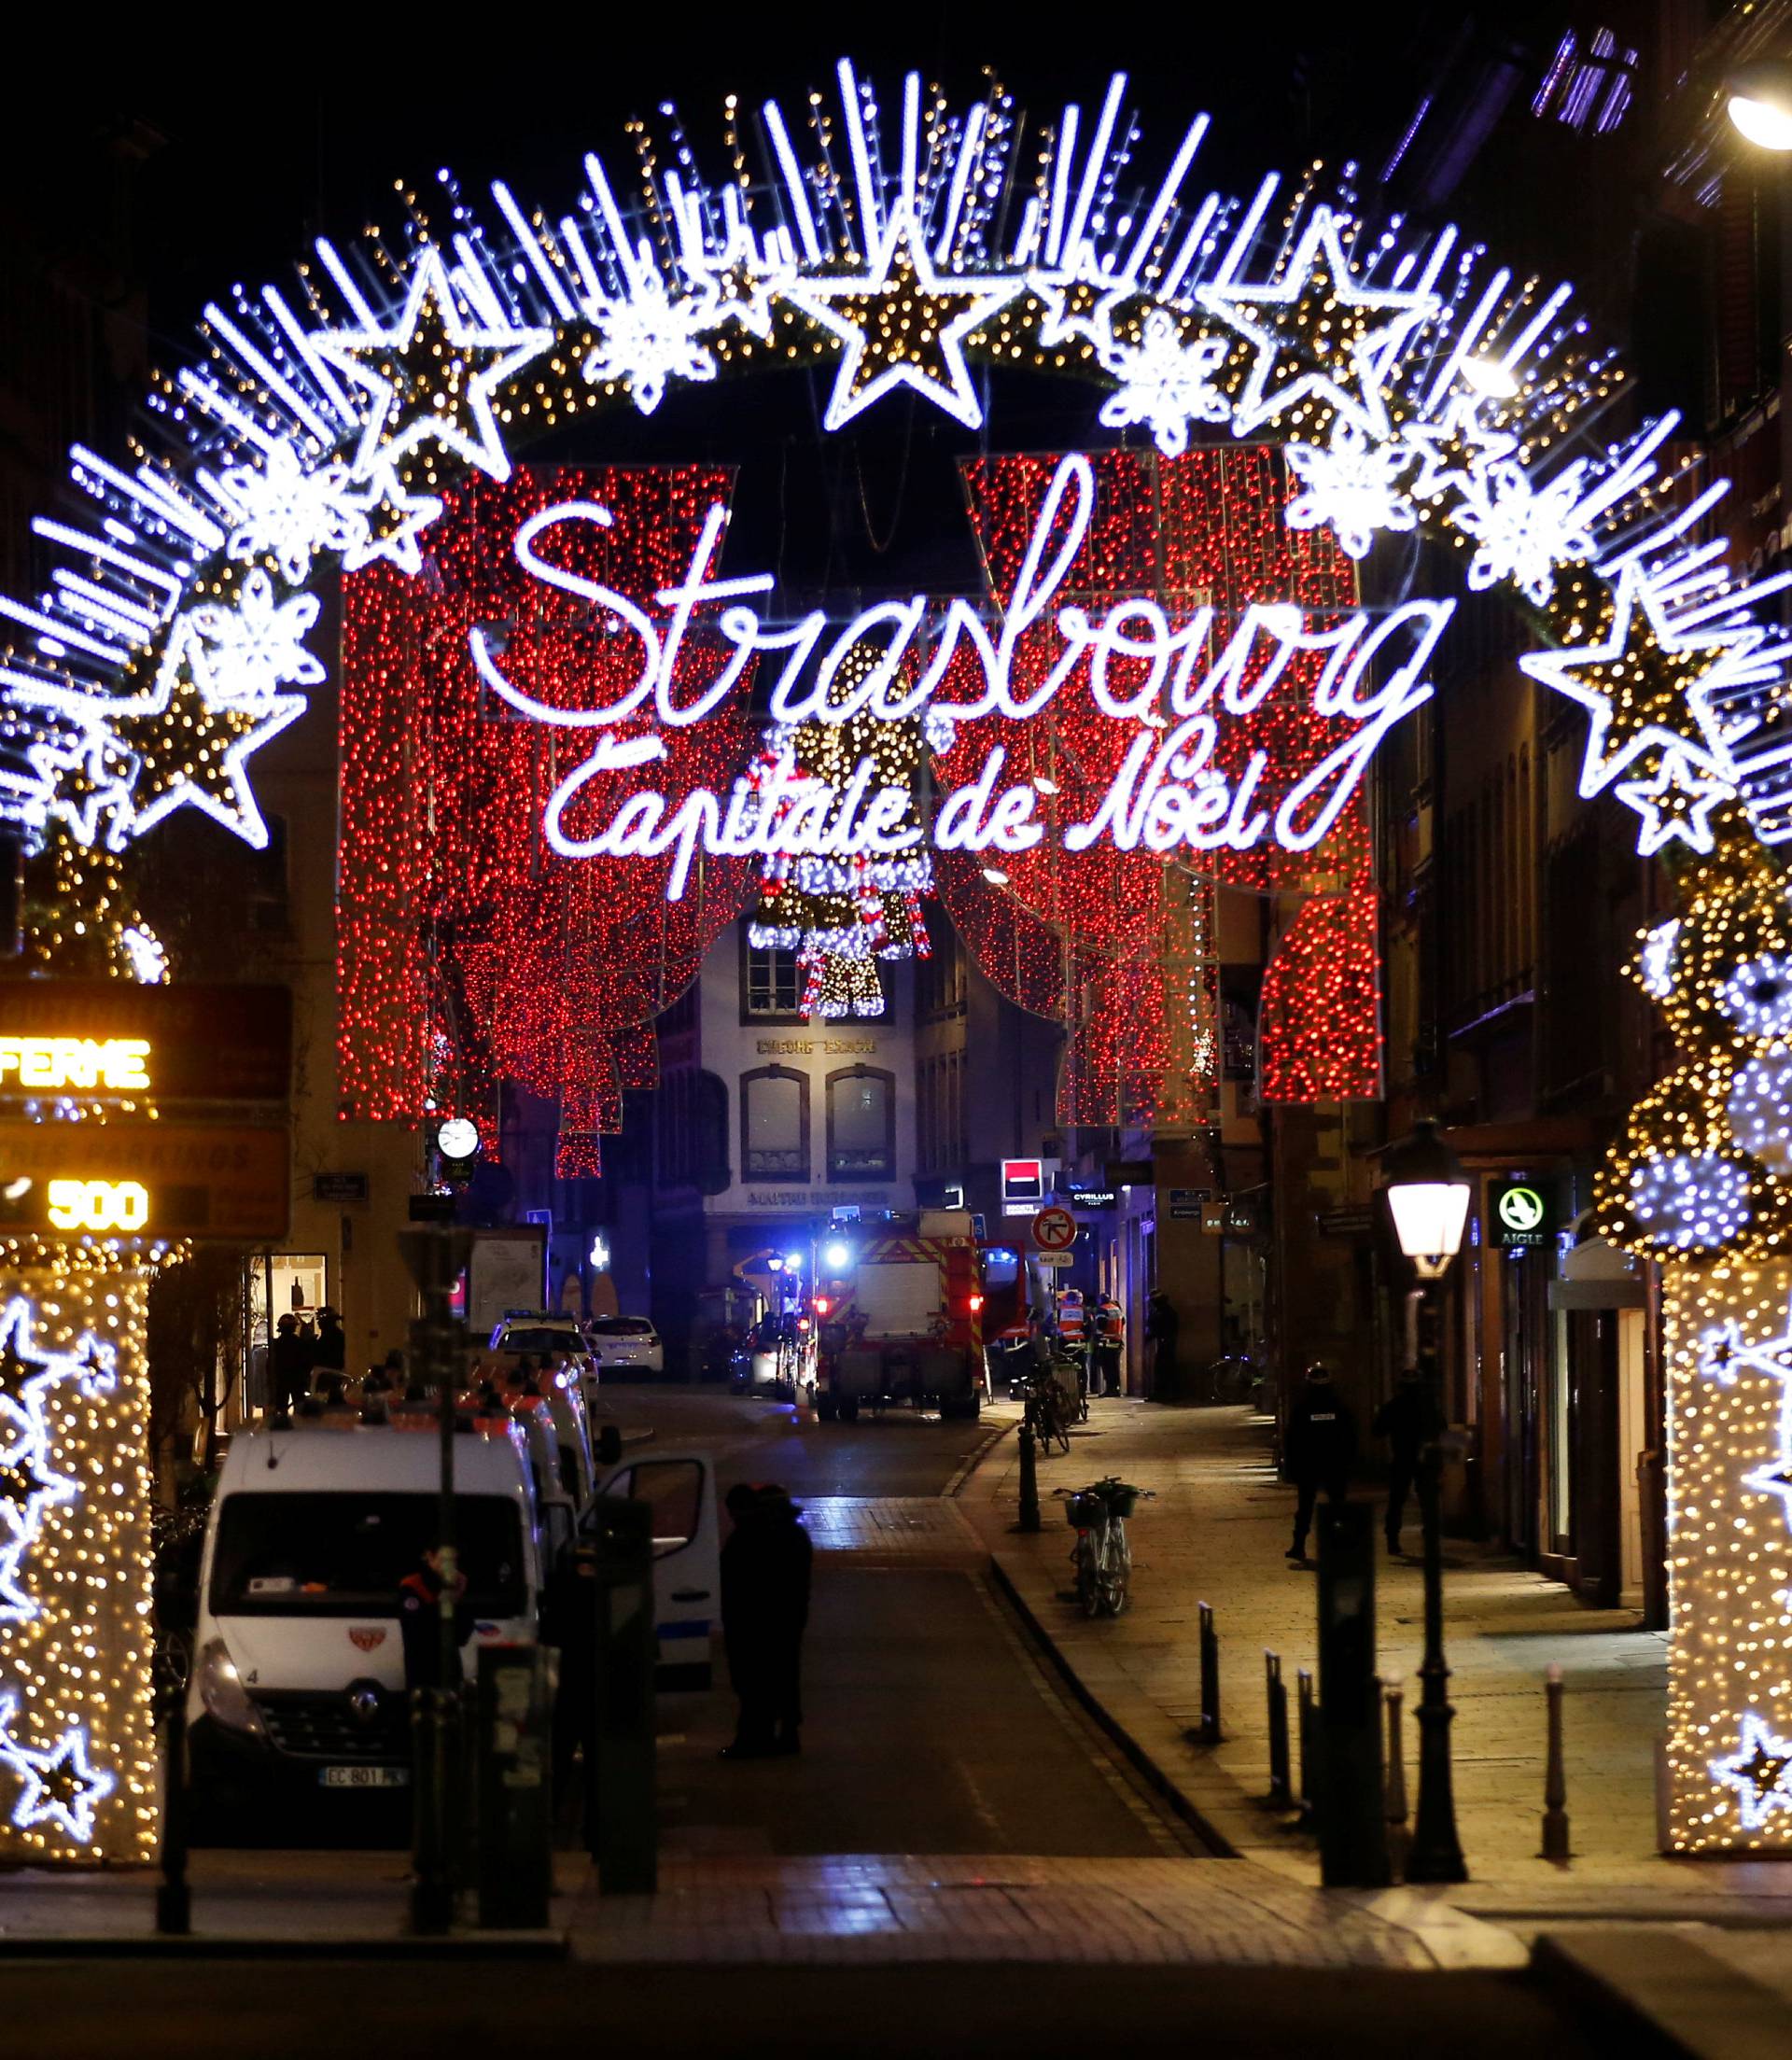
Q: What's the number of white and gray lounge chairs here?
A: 0